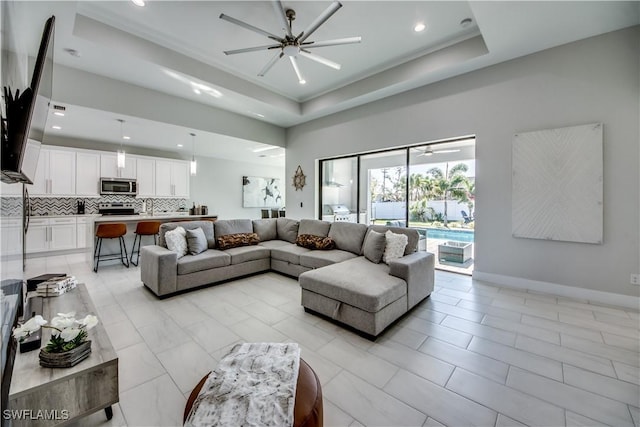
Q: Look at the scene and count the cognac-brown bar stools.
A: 2